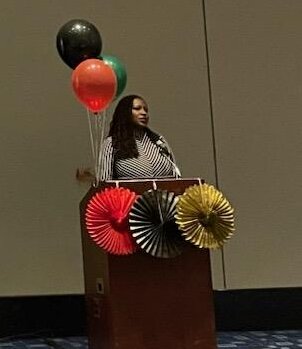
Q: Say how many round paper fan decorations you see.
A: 3